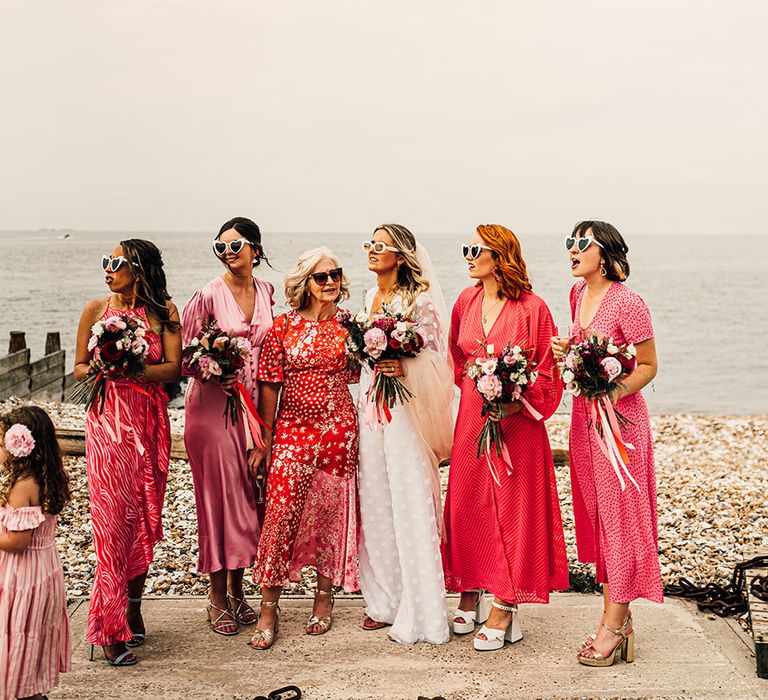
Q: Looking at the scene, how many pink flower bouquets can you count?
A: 5